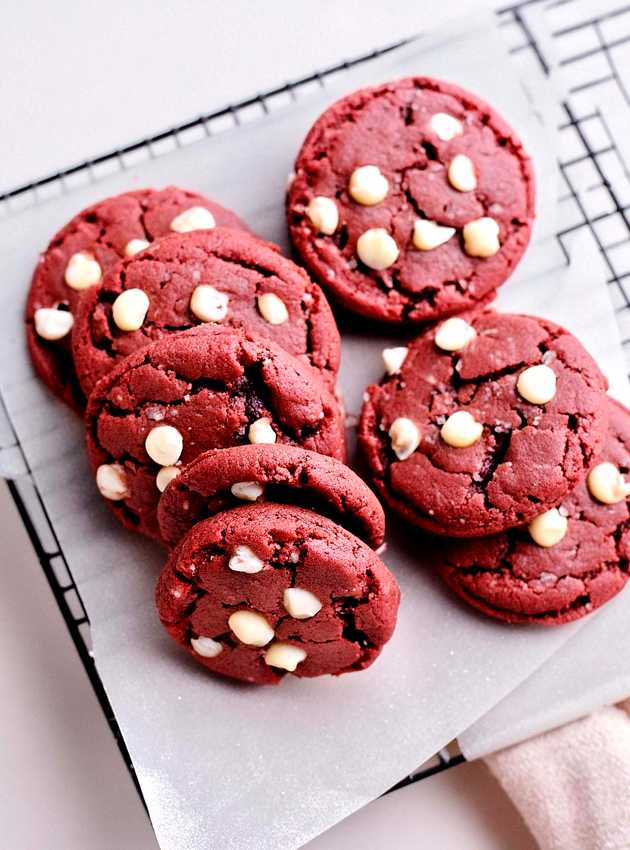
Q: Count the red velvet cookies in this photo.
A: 8